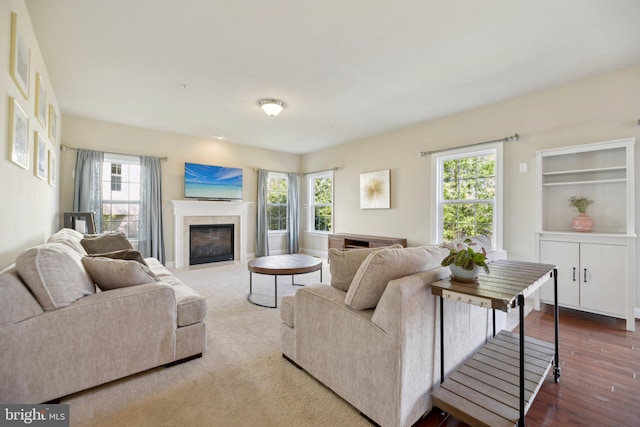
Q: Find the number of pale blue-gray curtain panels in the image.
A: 4